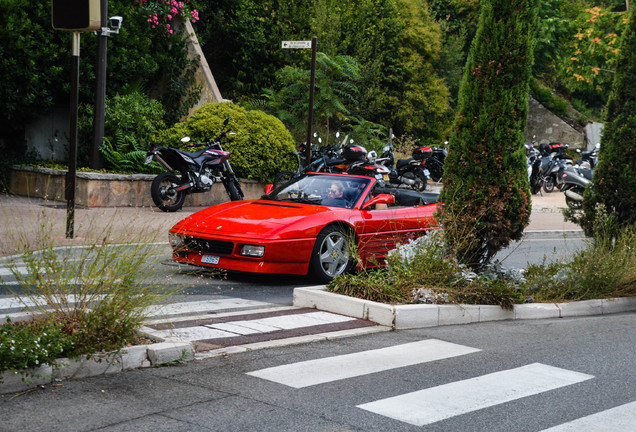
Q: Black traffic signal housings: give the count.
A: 1